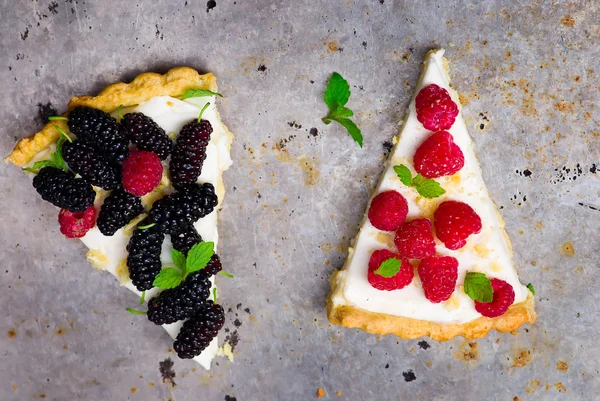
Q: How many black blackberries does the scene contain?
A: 11